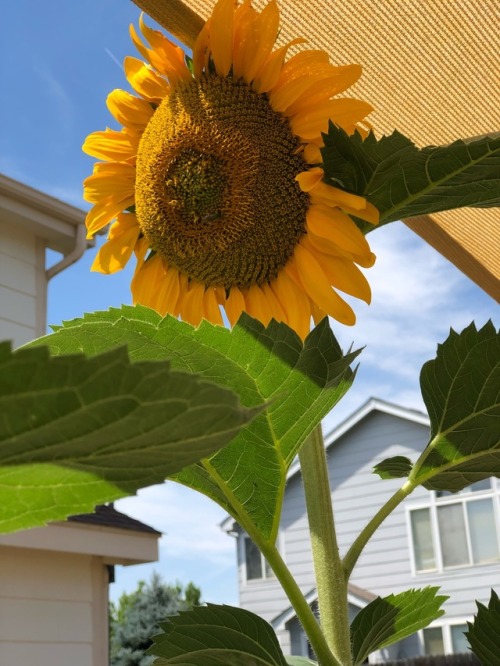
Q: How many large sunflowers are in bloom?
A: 1